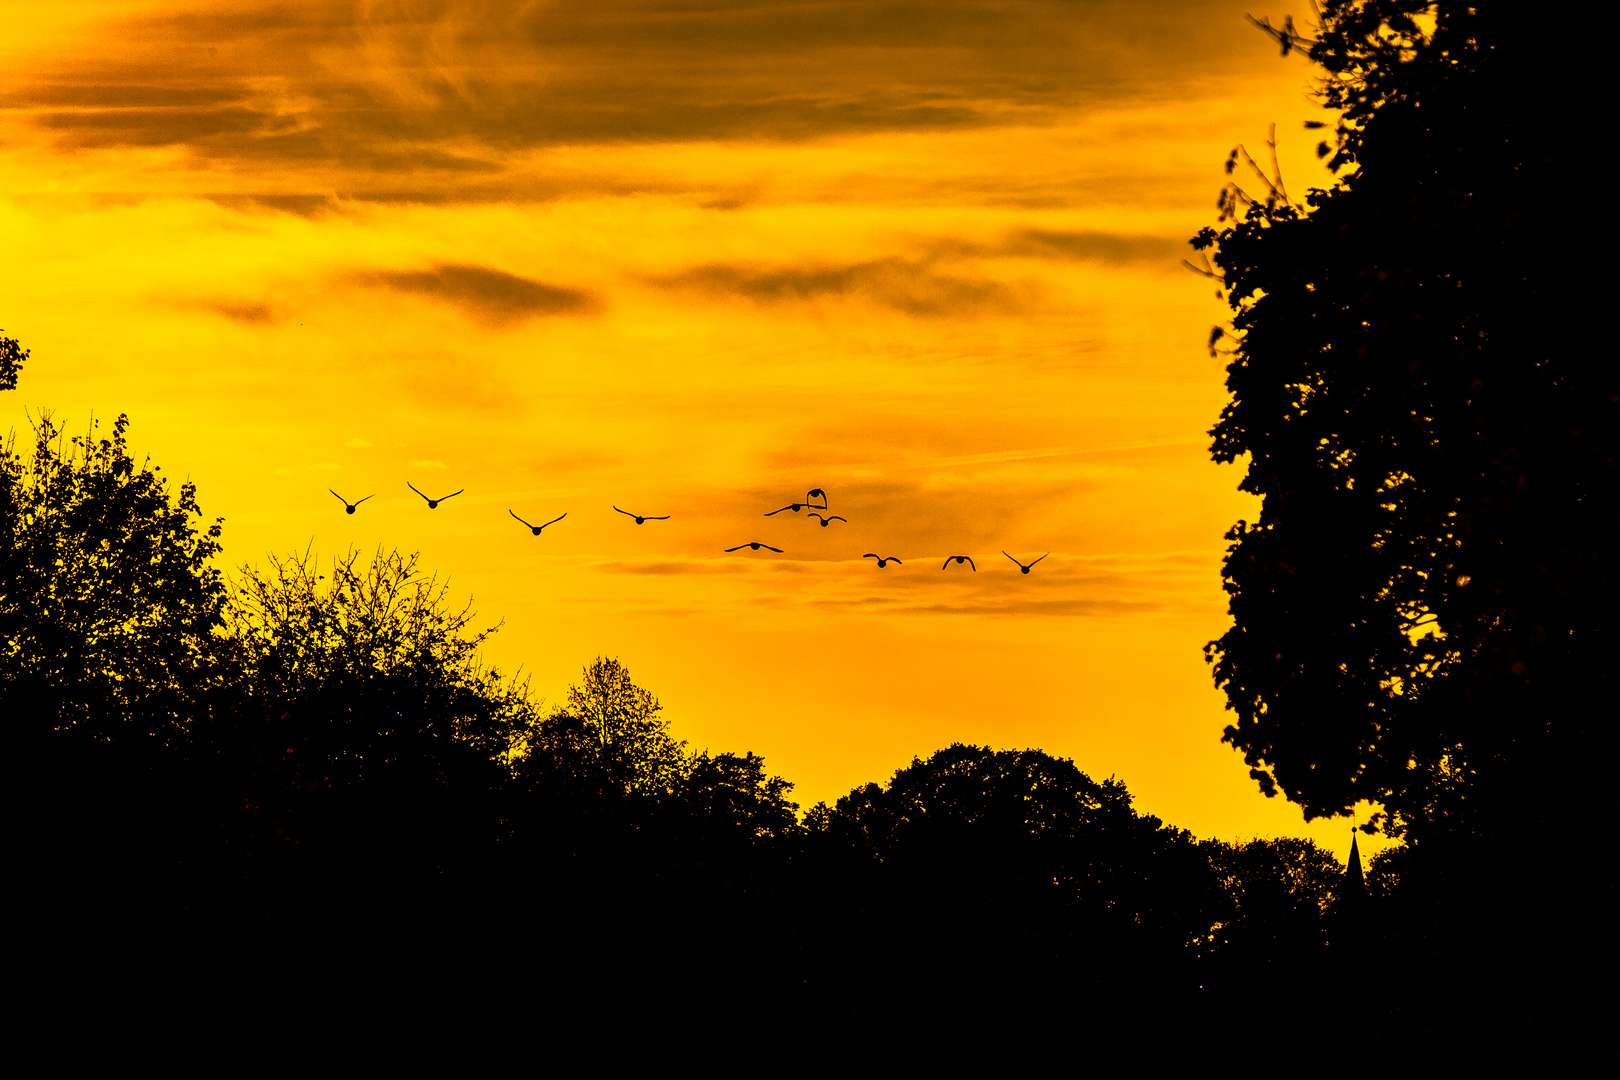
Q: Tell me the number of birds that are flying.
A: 11